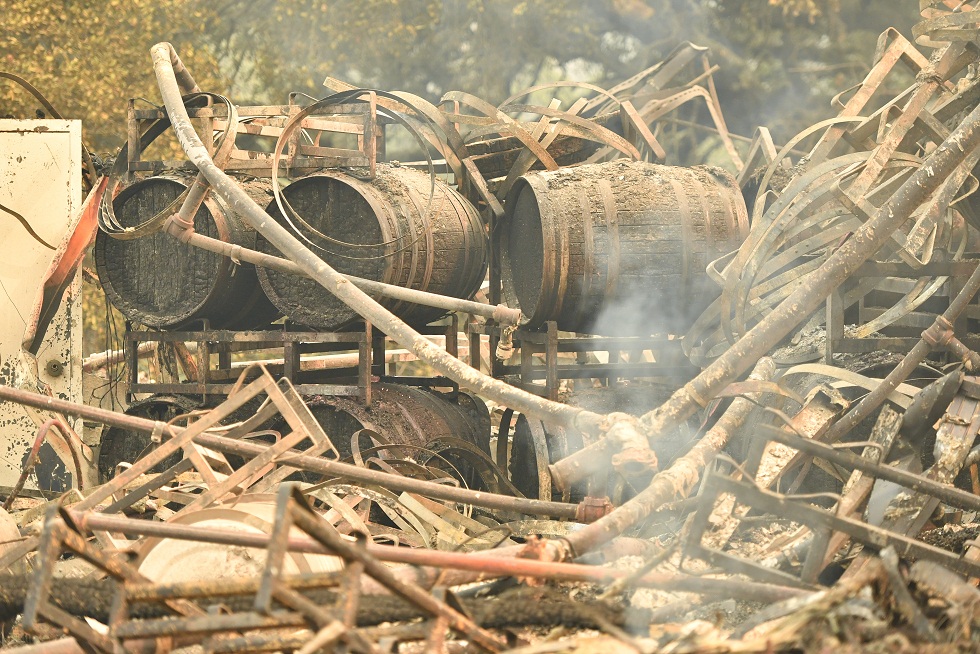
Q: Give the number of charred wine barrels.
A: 6